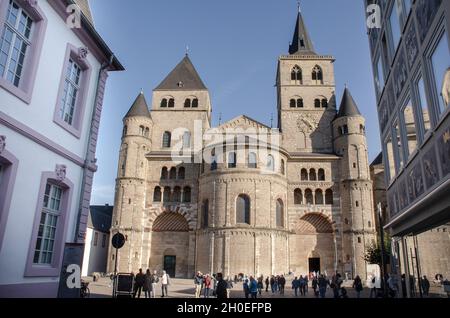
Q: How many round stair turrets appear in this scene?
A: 2